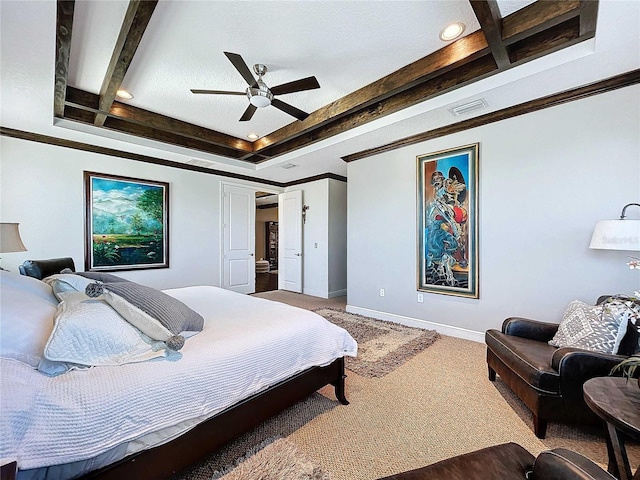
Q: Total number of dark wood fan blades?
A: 5